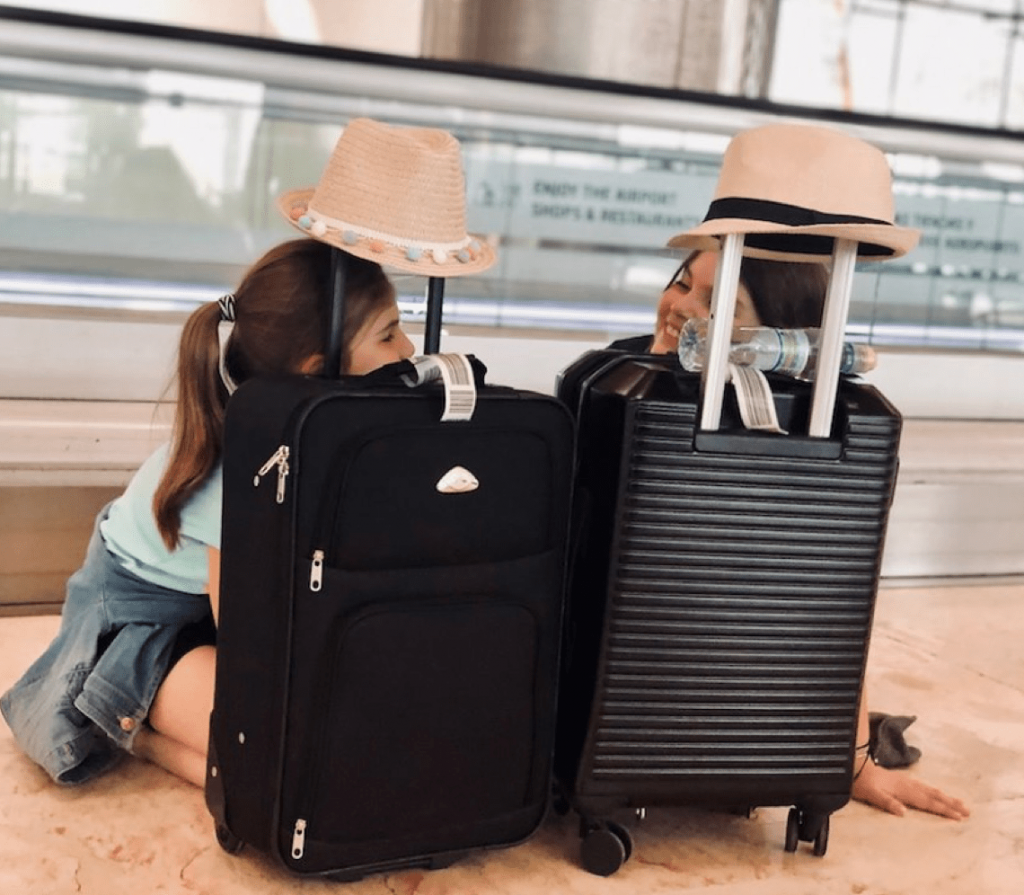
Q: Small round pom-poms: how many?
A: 10